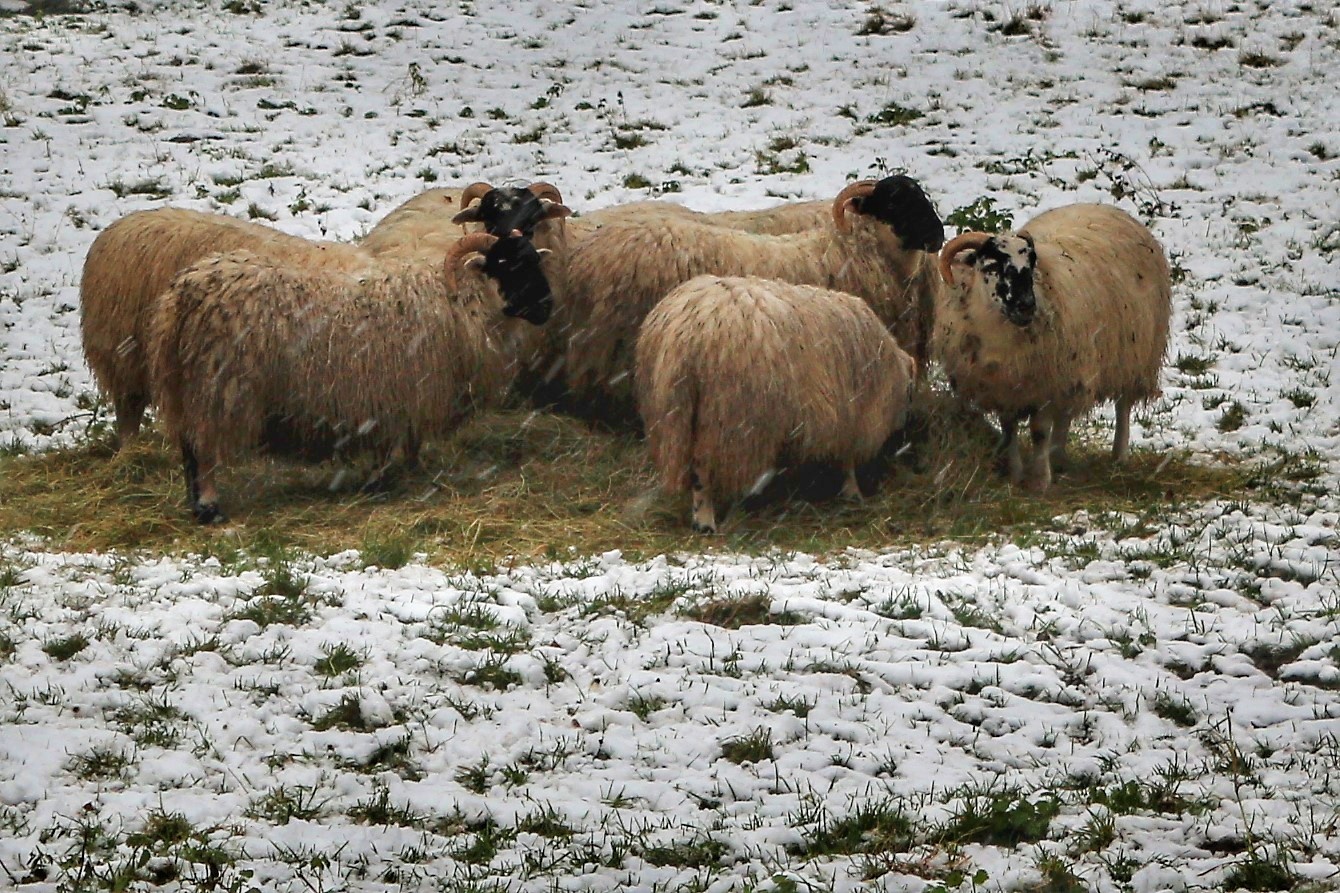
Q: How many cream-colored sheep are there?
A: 7